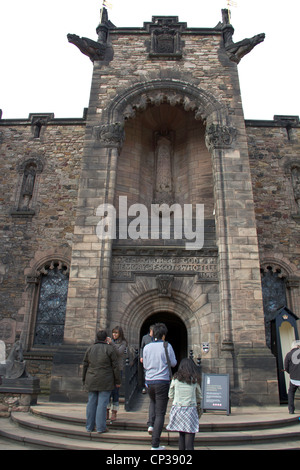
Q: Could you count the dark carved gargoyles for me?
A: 2